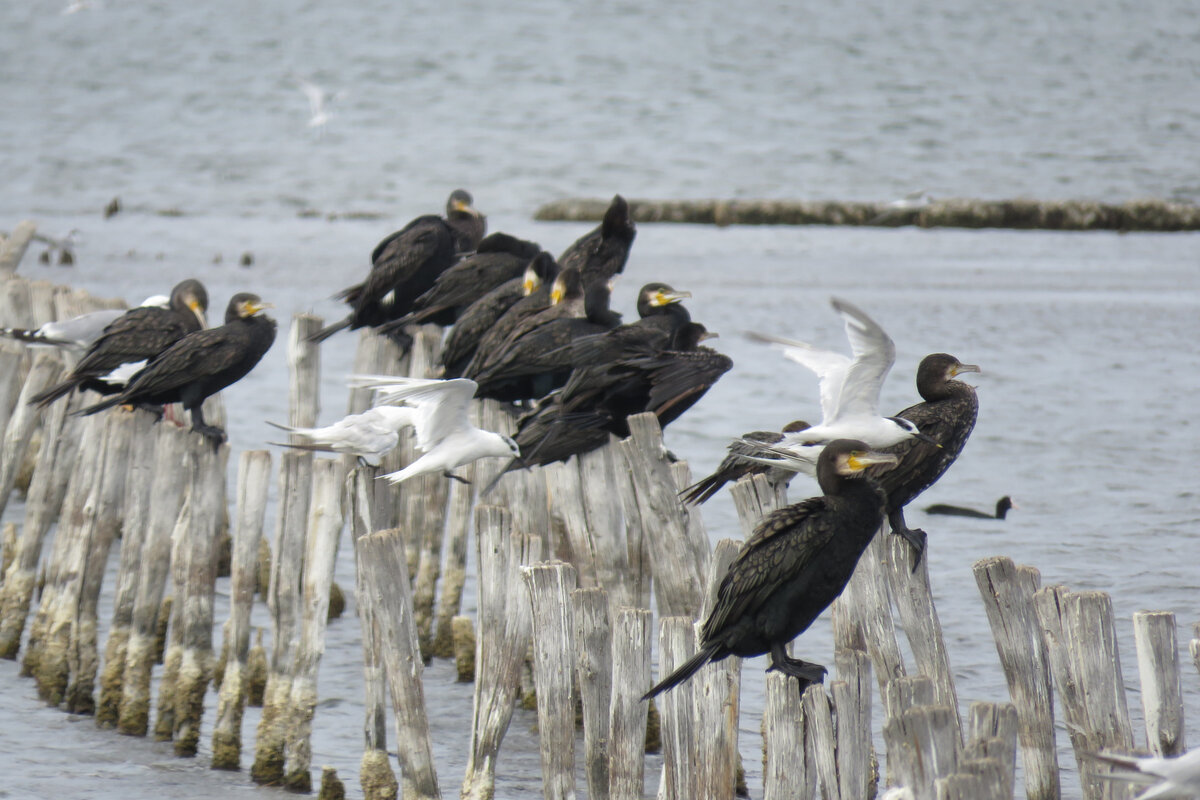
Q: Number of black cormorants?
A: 13